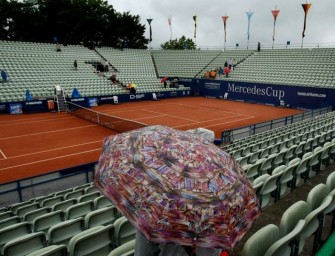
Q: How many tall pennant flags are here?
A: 7